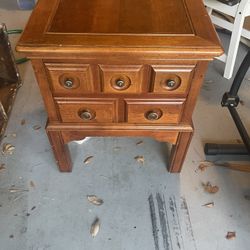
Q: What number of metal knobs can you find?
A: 5